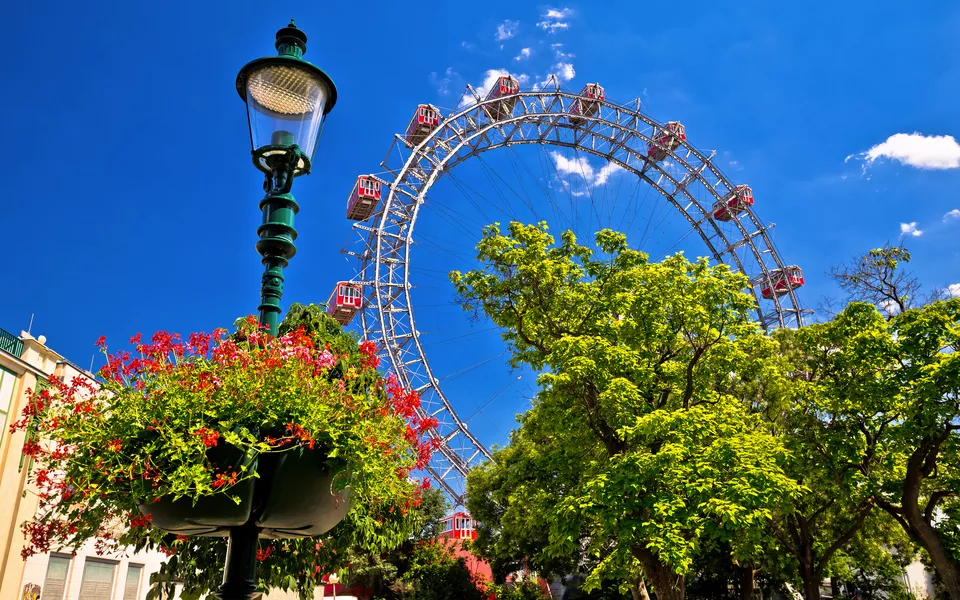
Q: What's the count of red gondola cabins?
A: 9